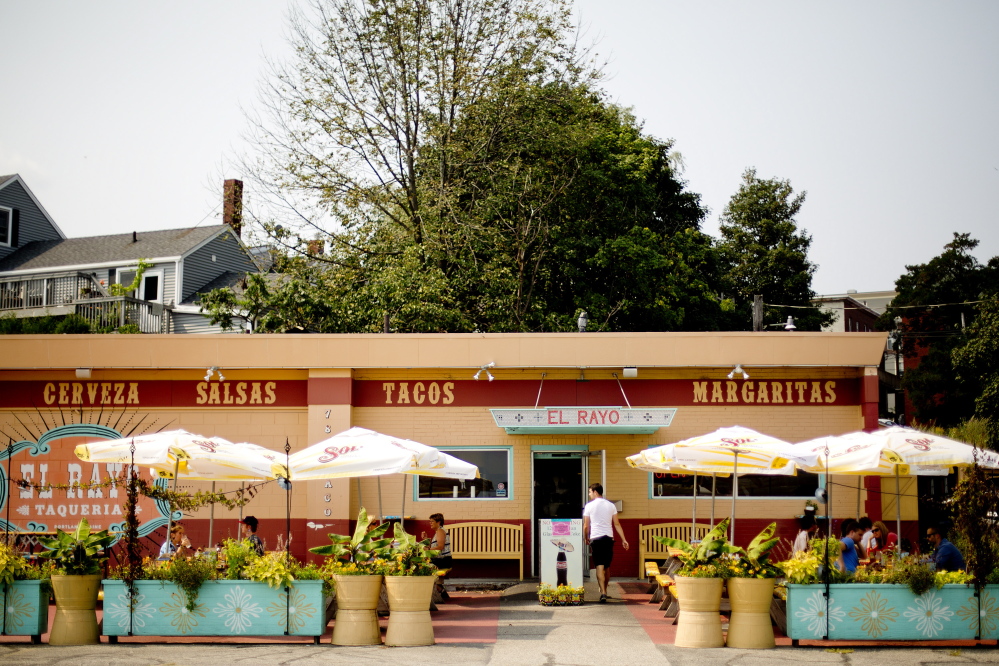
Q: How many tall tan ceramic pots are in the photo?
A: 5